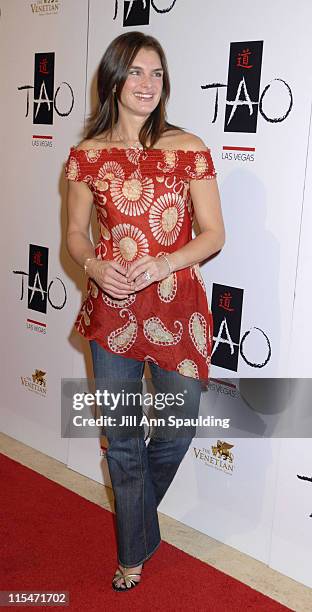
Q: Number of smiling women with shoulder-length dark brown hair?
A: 1